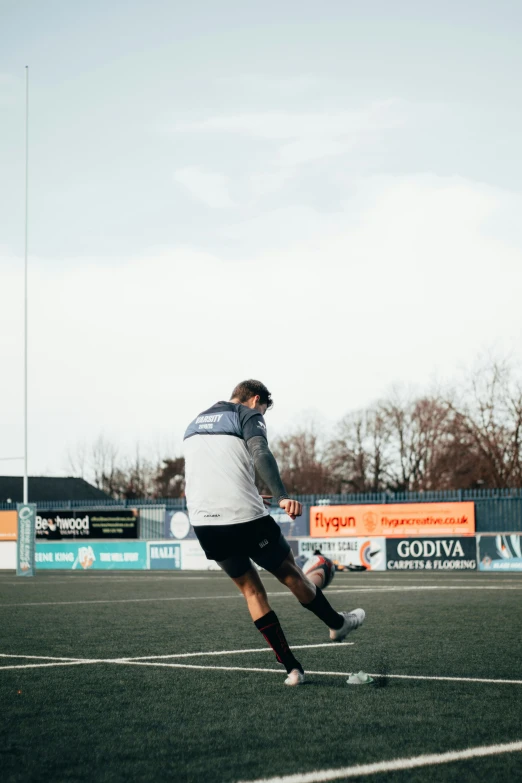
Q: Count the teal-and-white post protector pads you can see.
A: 1